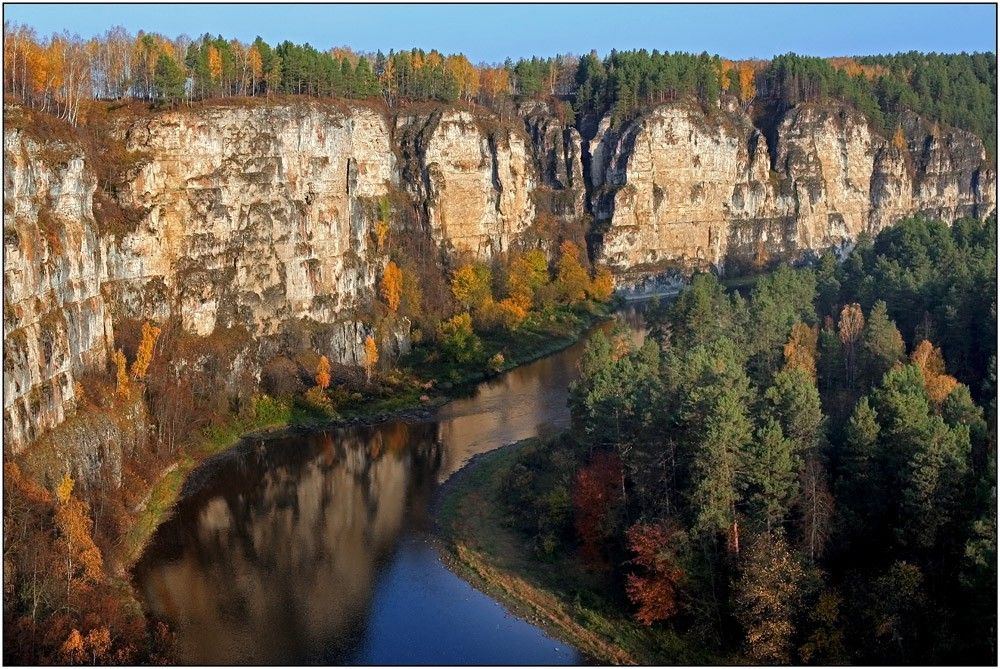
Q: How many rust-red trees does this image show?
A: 2